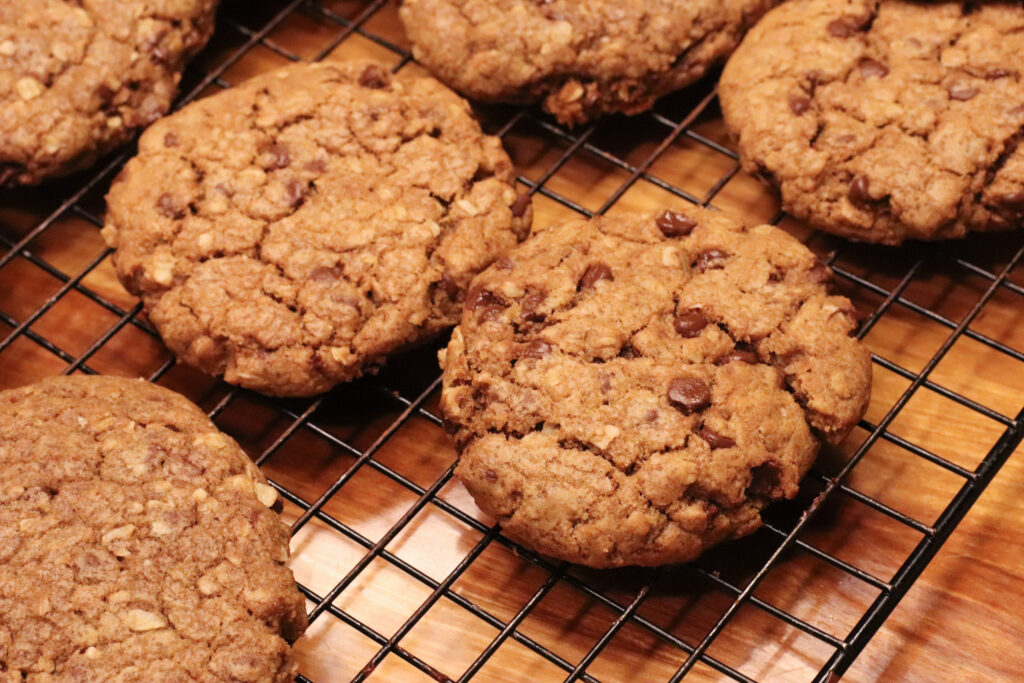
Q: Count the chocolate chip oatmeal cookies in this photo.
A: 6